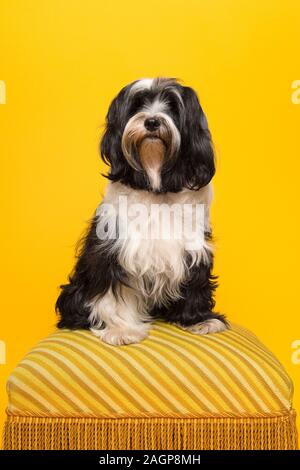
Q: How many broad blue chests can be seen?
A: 0